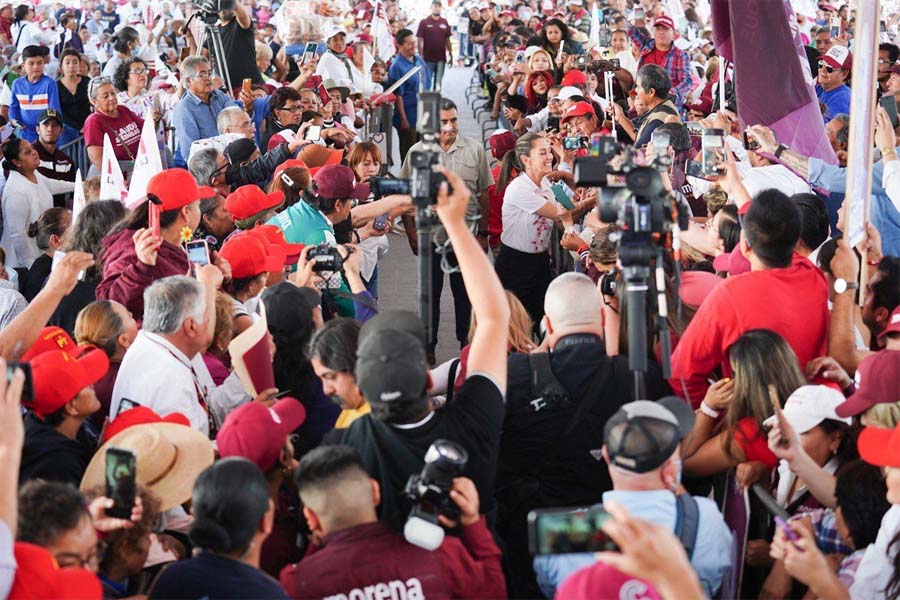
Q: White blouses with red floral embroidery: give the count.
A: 1